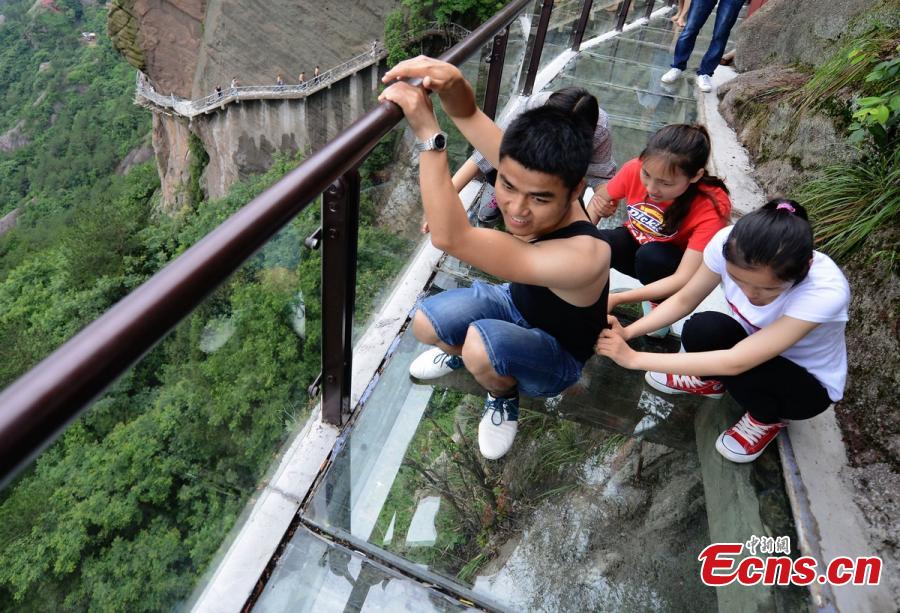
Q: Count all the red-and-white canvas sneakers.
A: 2